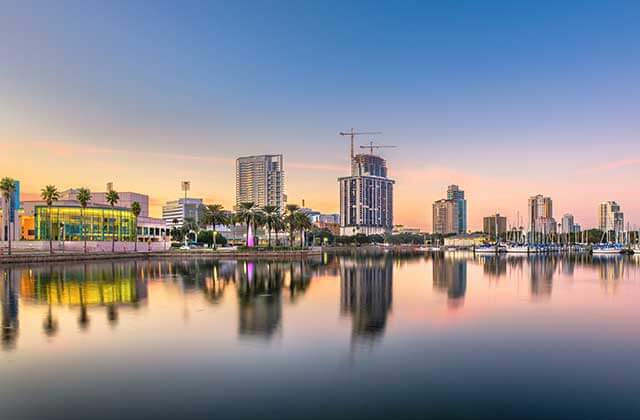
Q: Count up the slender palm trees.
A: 5